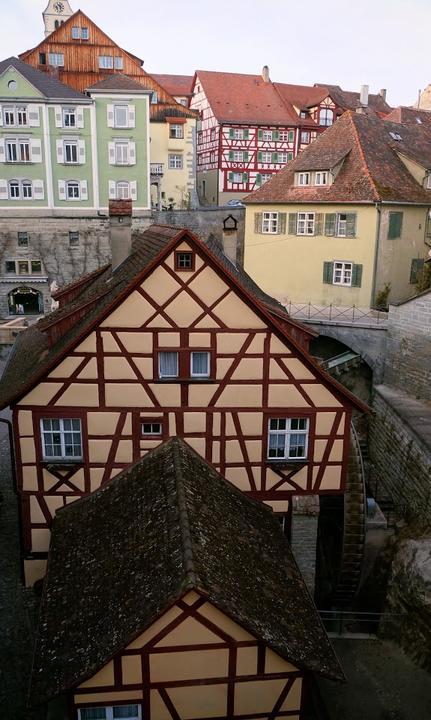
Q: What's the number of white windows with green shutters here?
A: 12